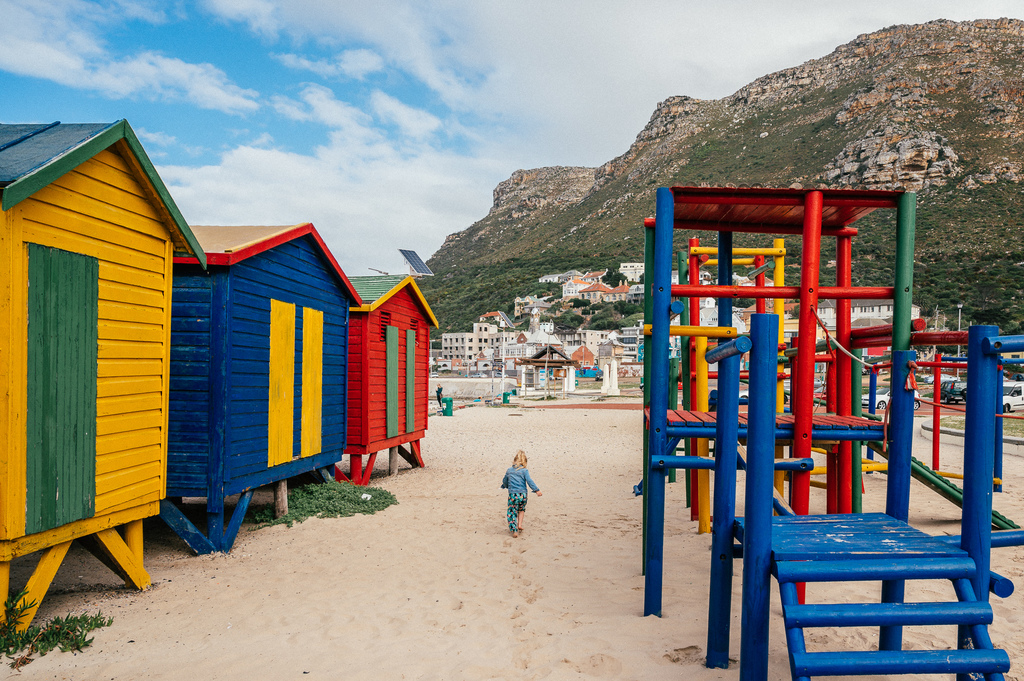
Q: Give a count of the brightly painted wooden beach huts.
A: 3